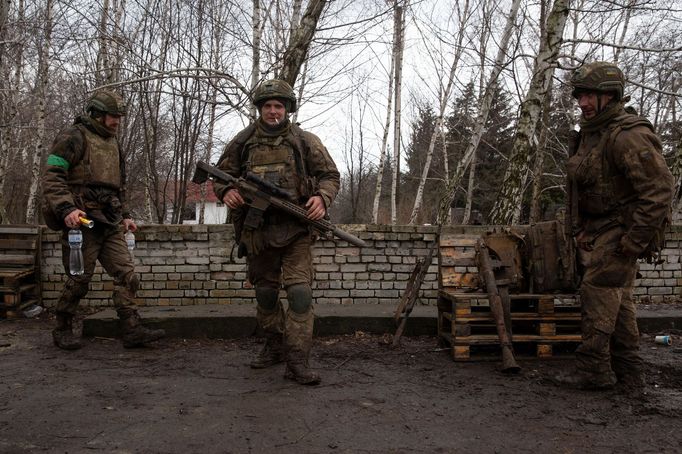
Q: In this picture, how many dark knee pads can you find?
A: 2